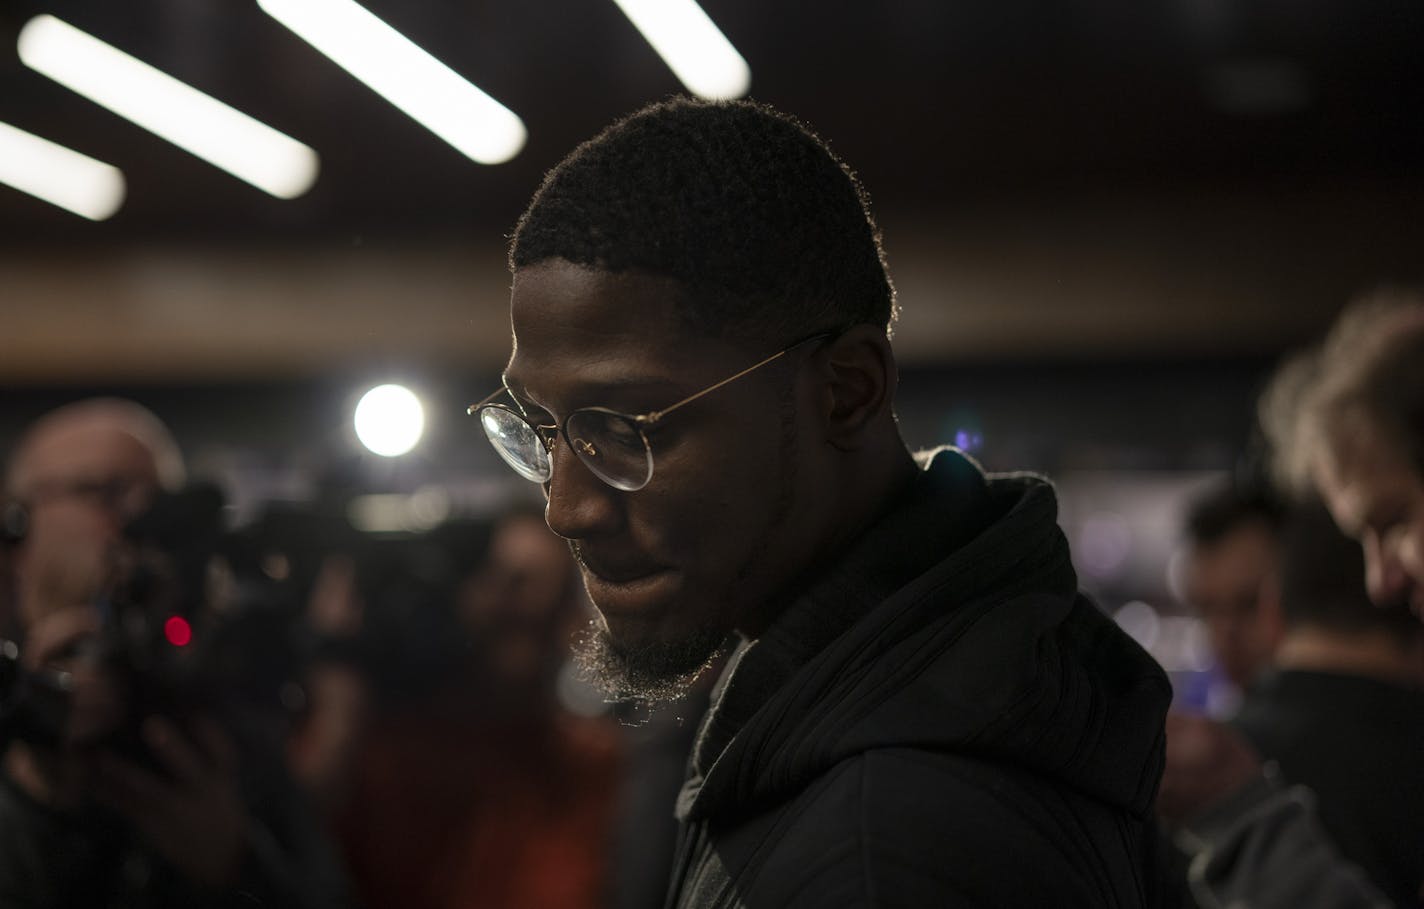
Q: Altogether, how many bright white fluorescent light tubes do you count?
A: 4